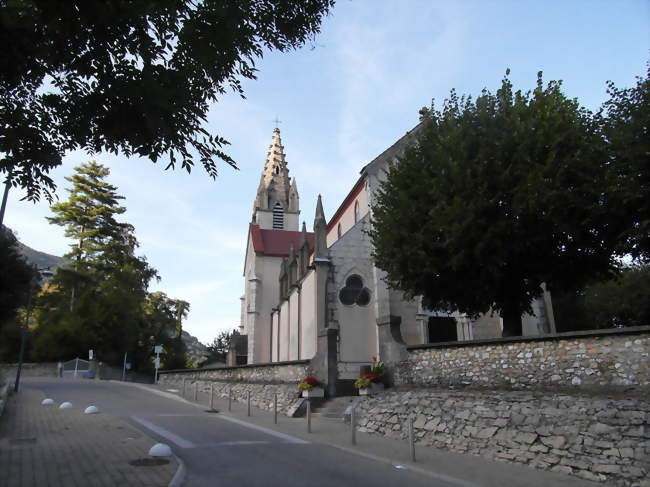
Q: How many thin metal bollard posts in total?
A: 9